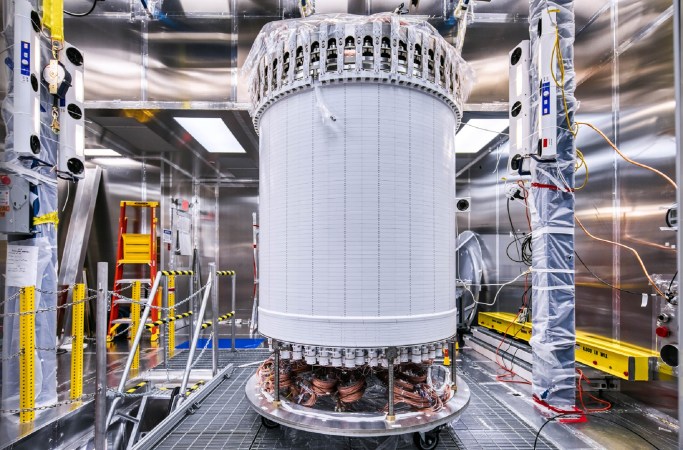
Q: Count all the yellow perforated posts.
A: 4